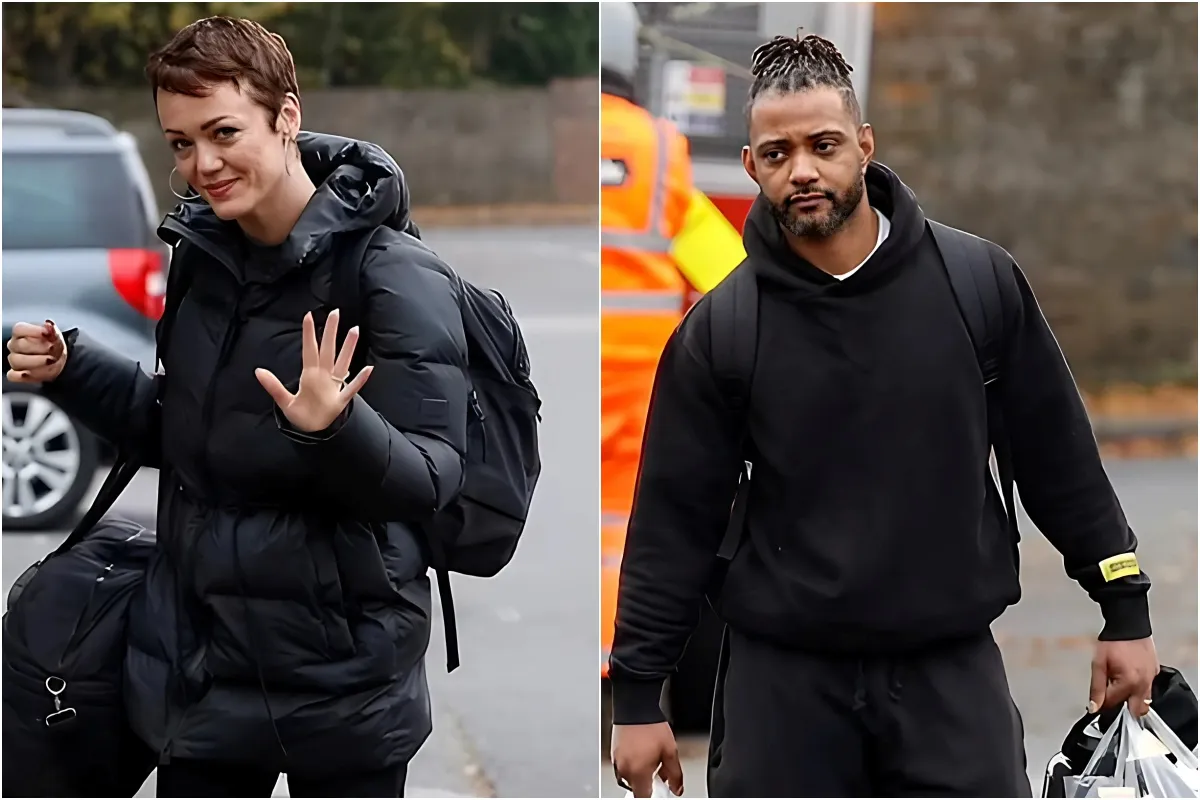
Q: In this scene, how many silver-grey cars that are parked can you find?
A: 1